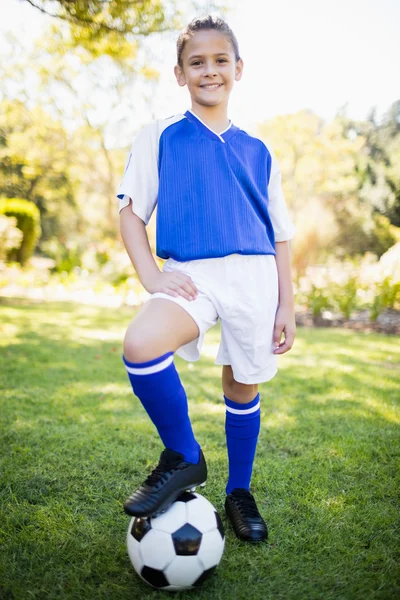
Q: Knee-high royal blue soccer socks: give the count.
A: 2